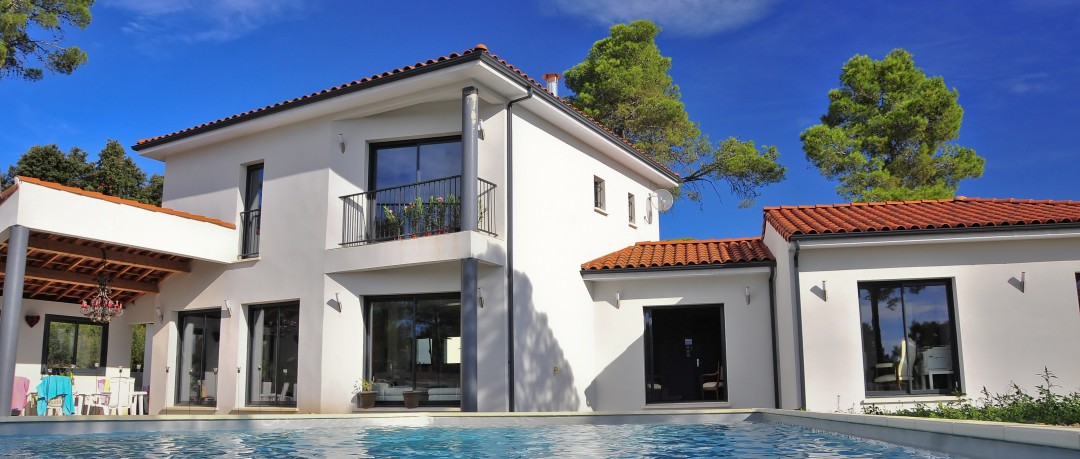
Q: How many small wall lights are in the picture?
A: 10